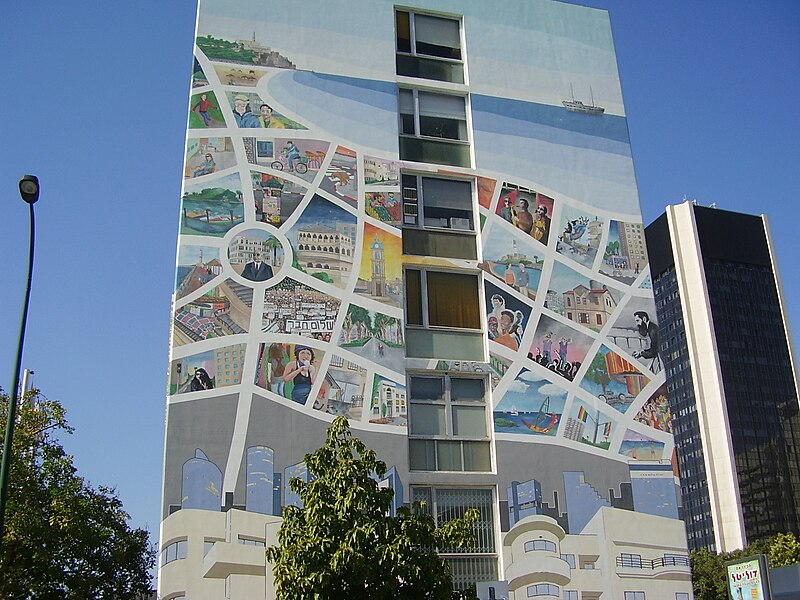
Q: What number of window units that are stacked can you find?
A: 6